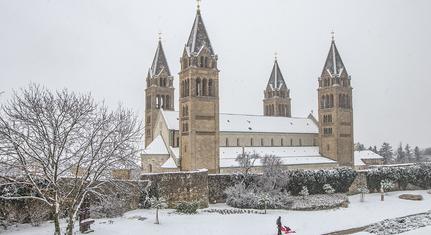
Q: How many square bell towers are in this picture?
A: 4